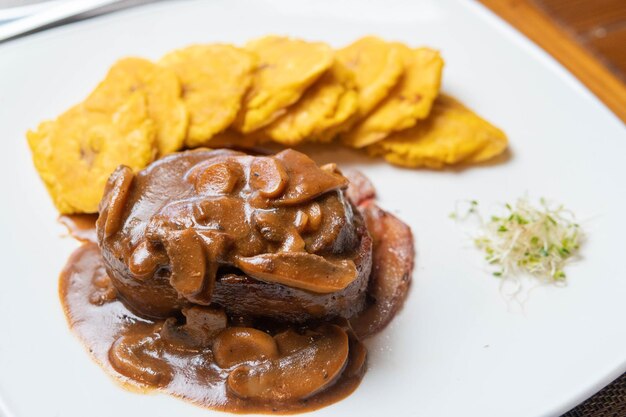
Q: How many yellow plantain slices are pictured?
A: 8